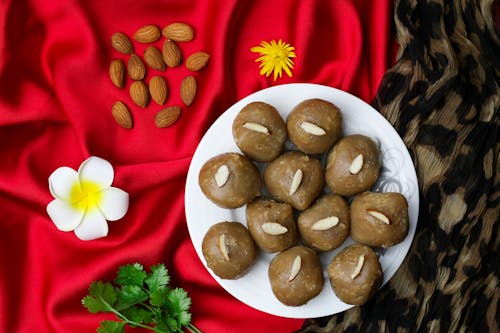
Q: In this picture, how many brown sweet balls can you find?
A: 11